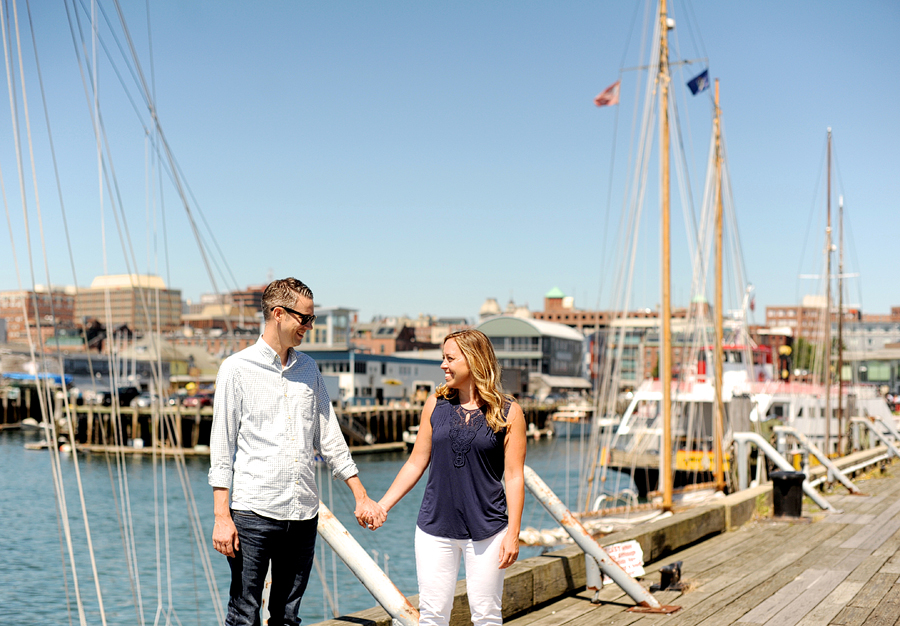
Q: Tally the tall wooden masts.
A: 4